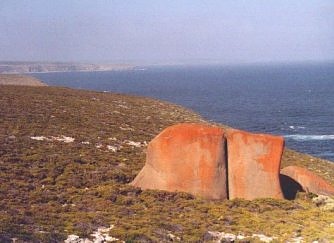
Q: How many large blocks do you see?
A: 2